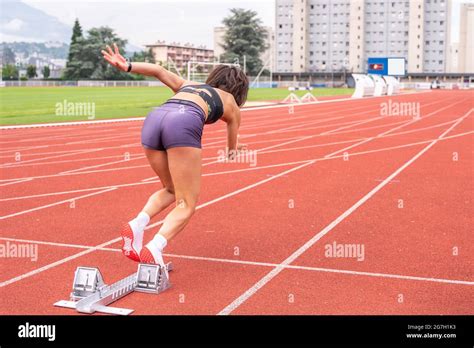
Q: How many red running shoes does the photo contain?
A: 2